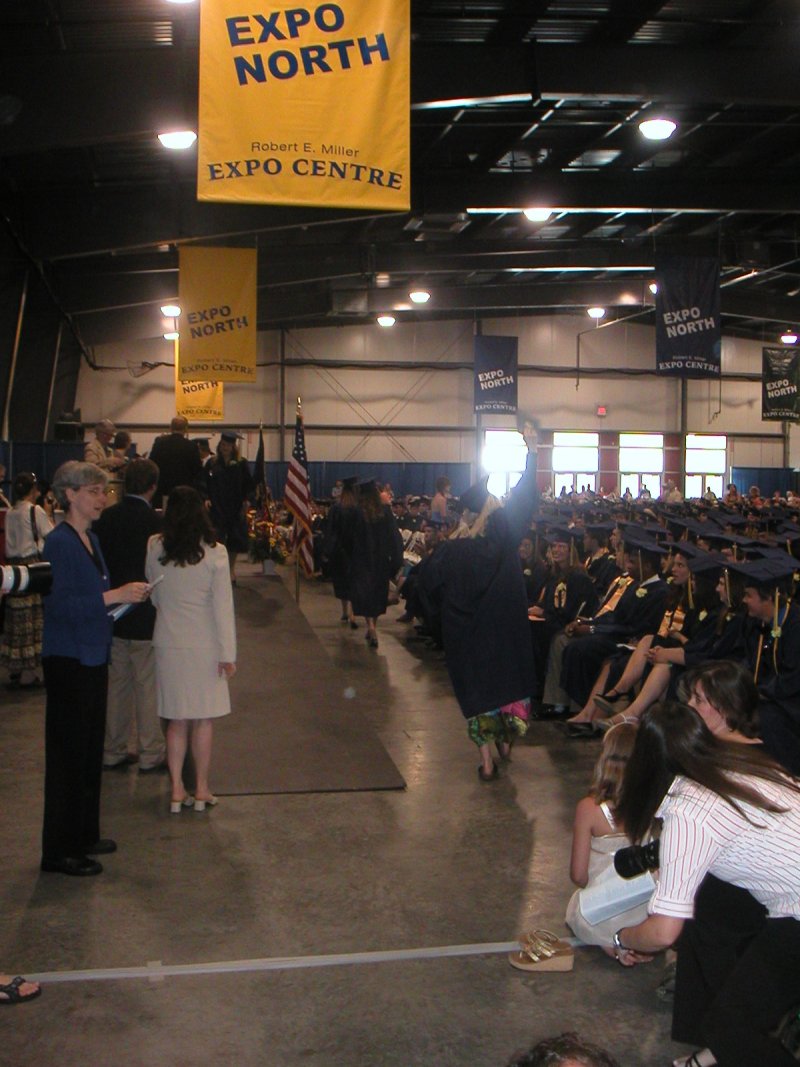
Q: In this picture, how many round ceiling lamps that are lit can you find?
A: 11